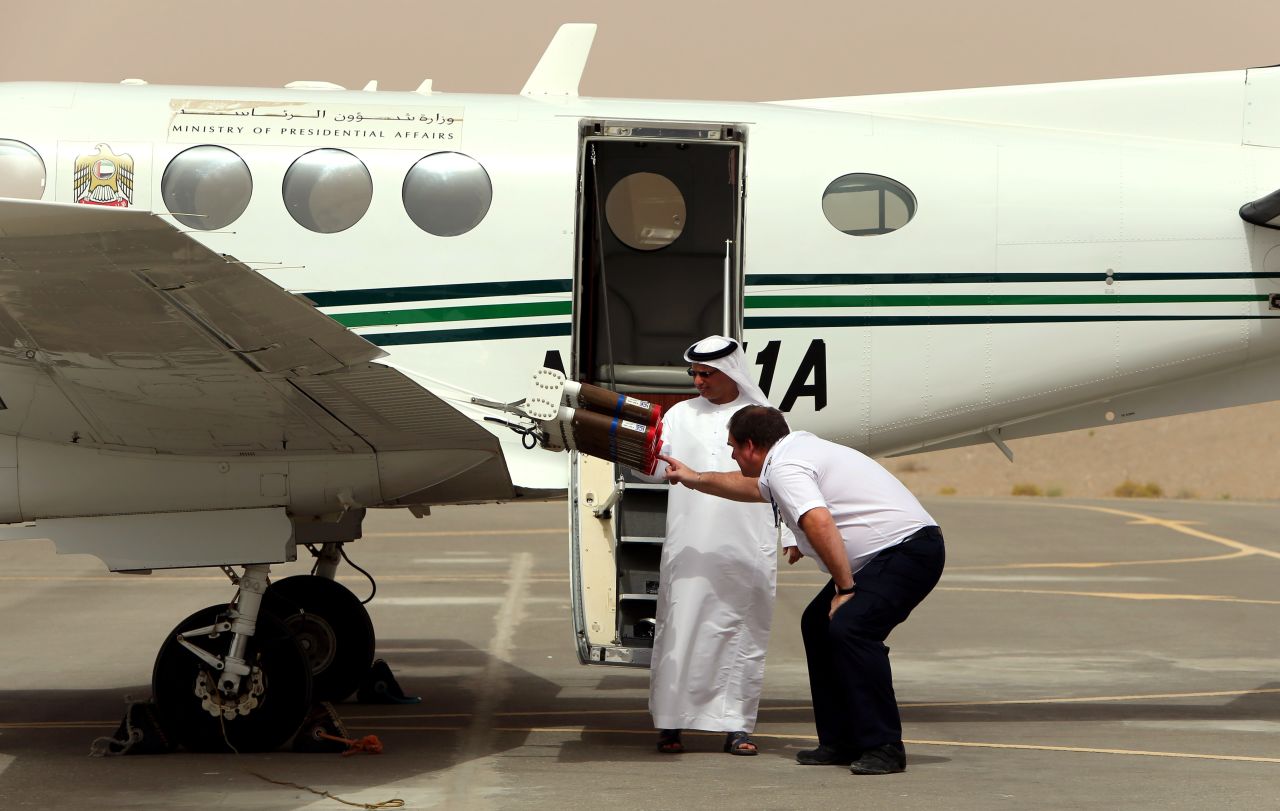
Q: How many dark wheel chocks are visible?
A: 3